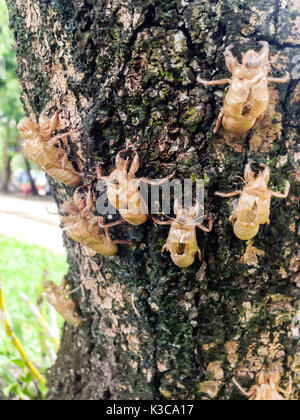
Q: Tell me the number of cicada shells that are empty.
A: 8